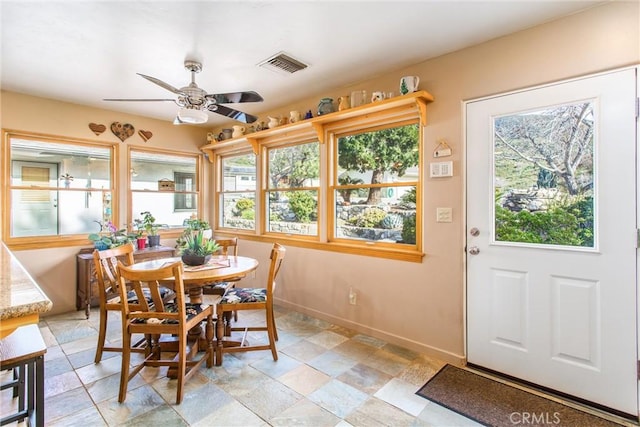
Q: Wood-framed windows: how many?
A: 5